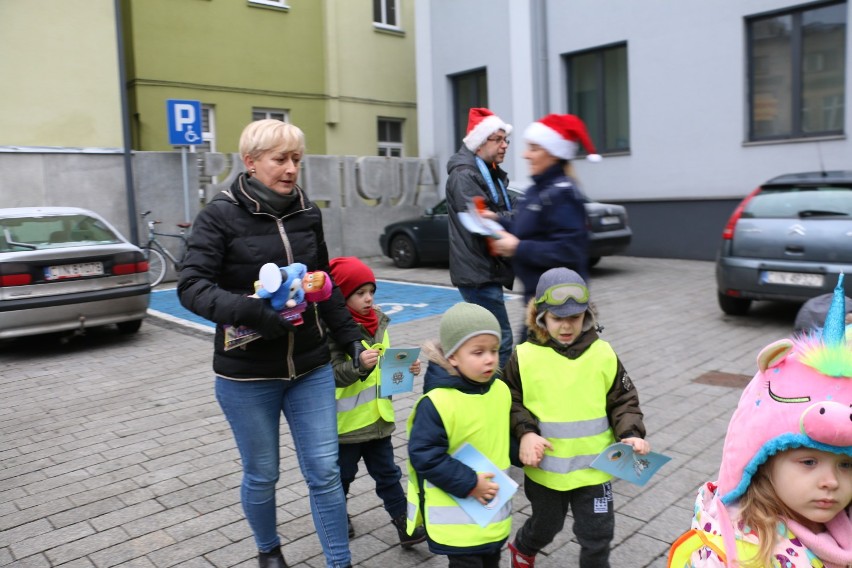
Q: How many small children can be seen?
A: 4